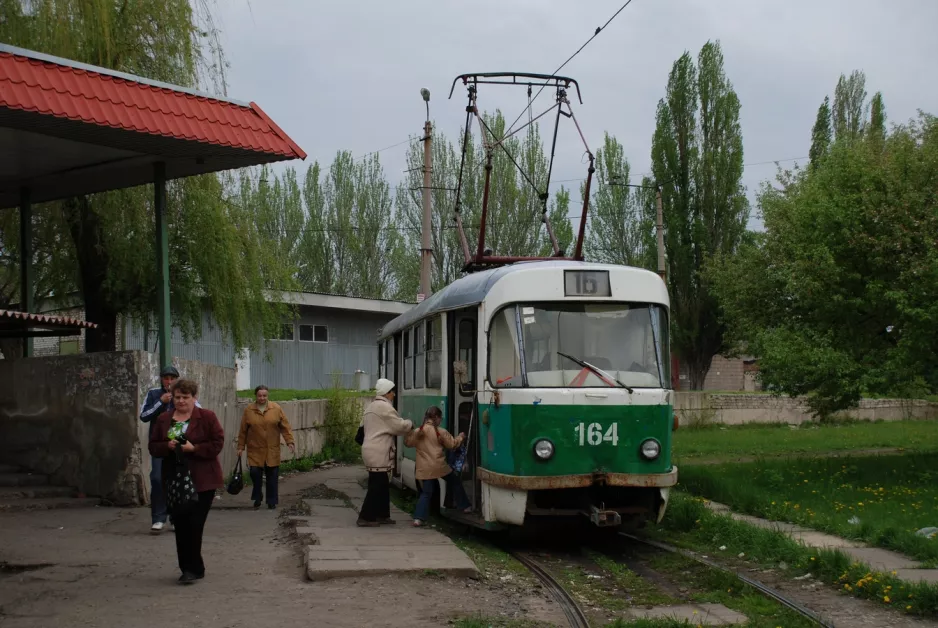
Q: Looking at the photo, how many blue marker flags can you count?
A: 0